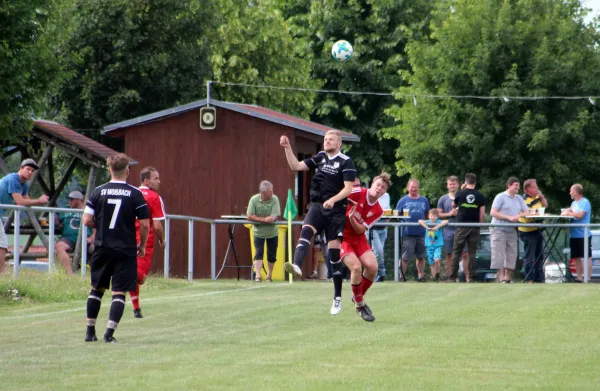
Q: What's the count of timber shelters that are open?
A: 1